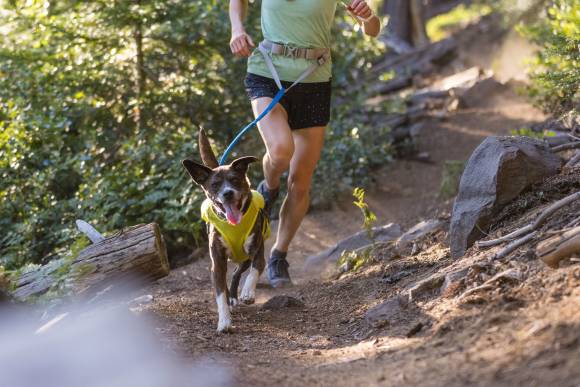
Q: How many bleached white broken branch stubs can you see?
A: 1